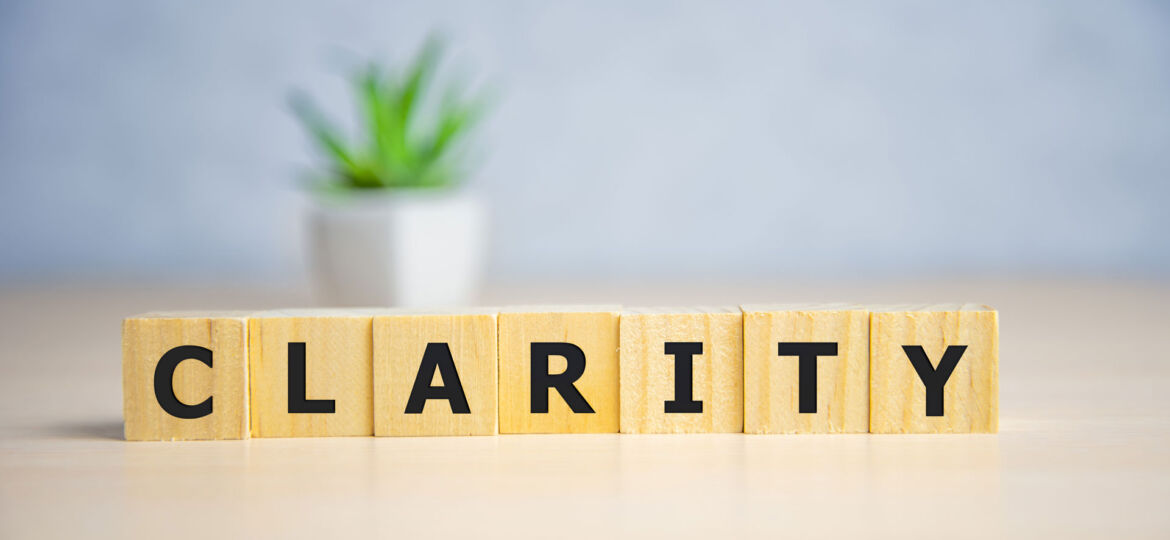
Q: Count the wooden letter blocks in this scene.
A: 7